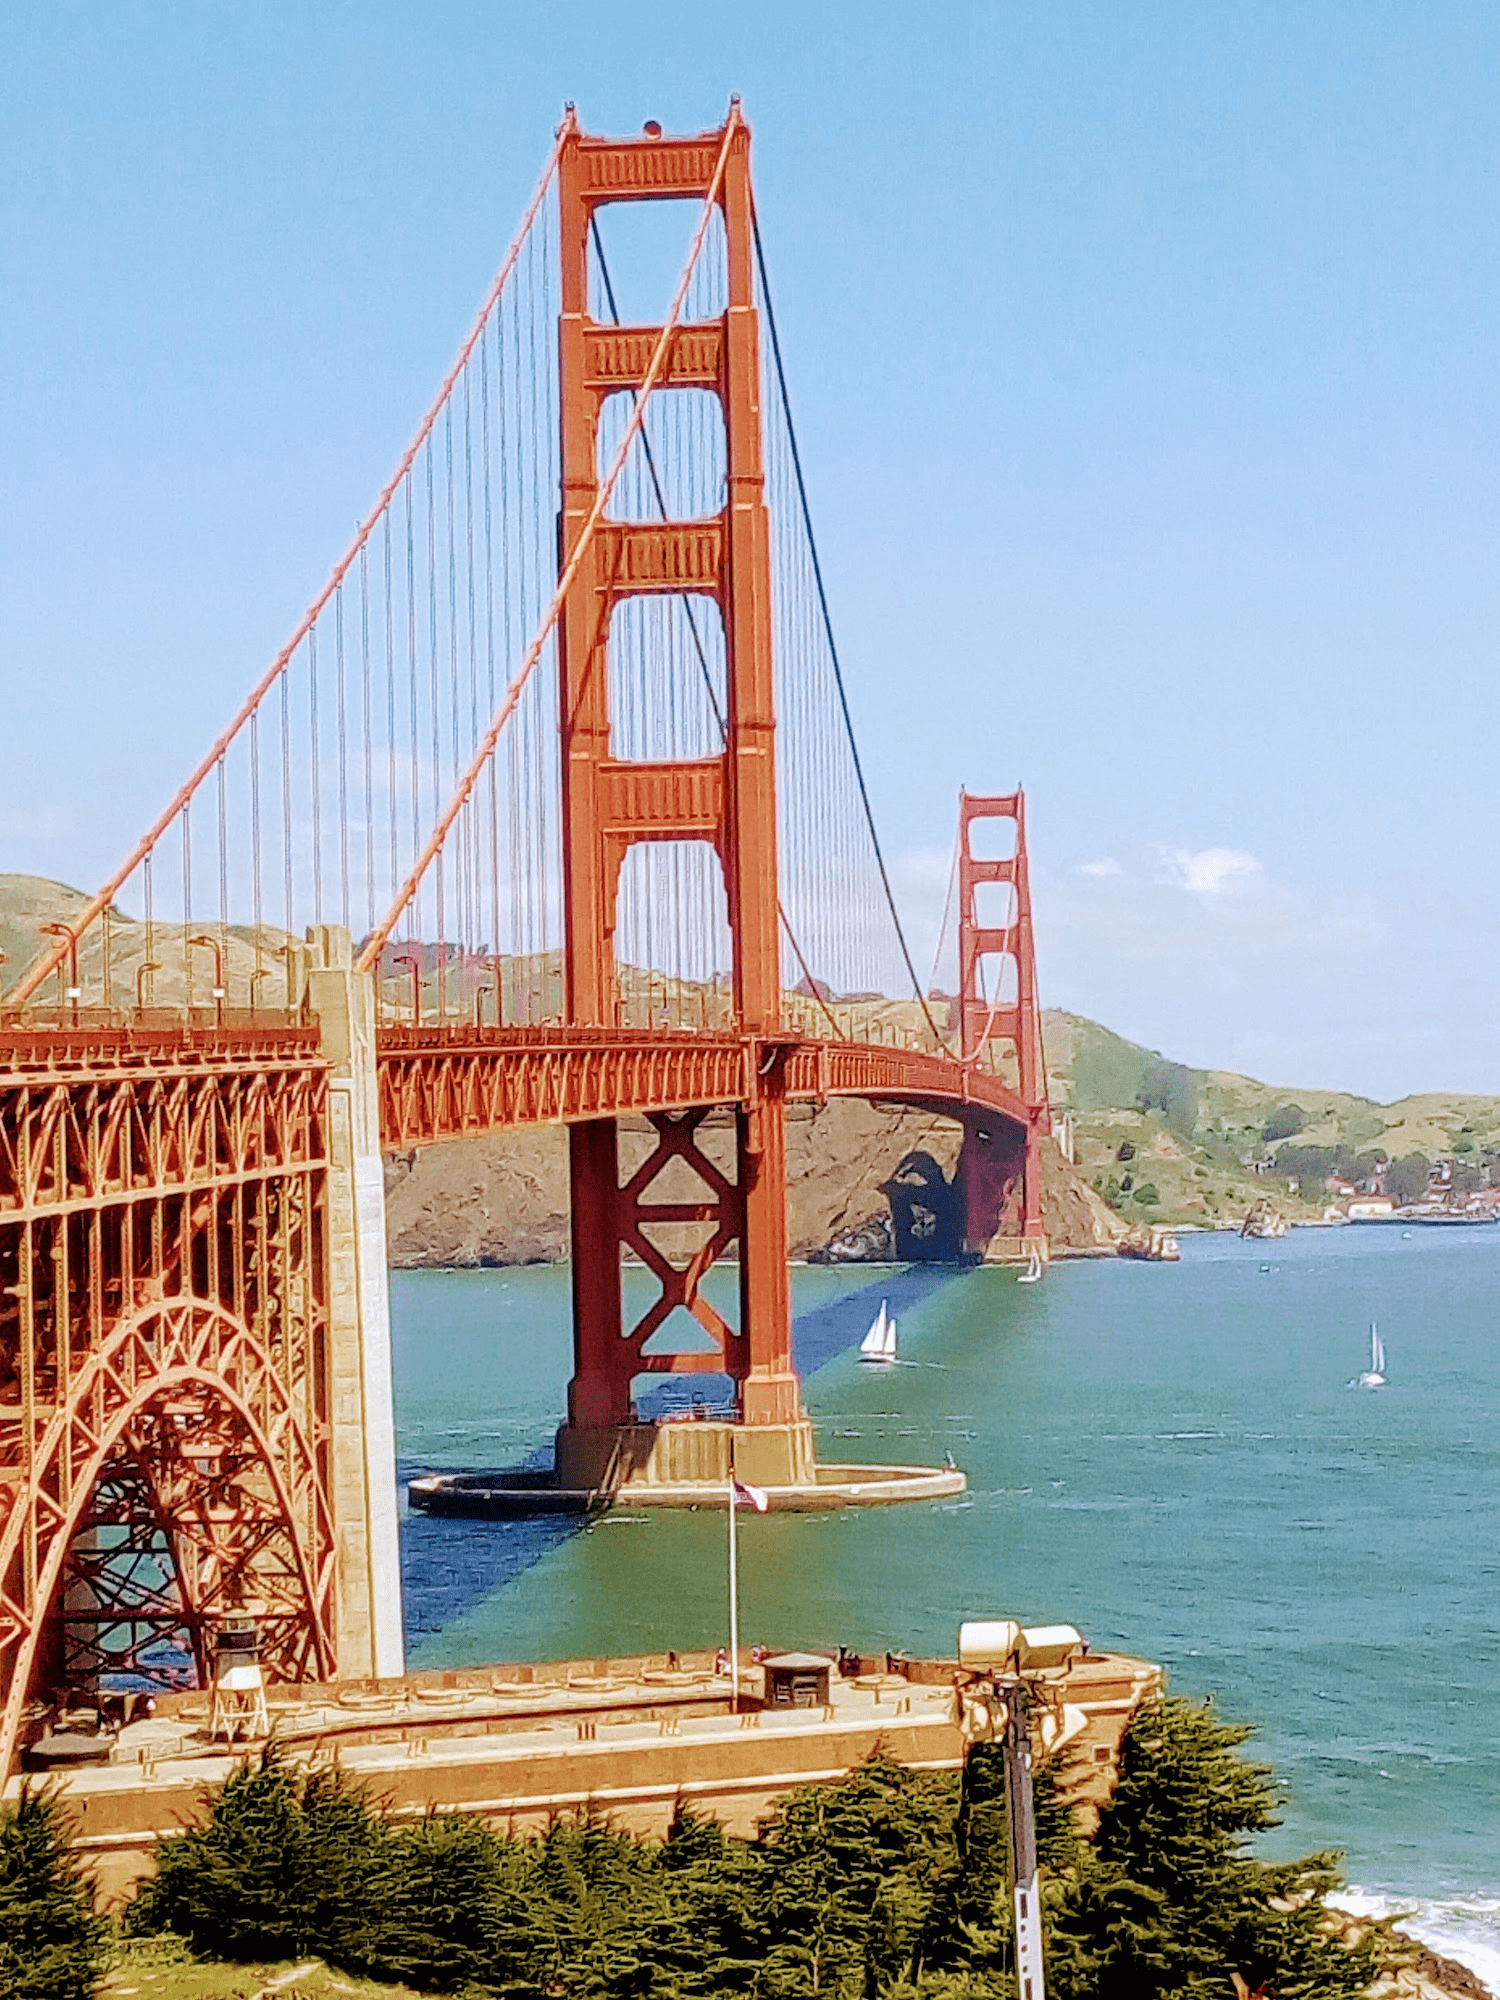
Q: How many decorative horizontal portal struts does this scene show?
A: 8